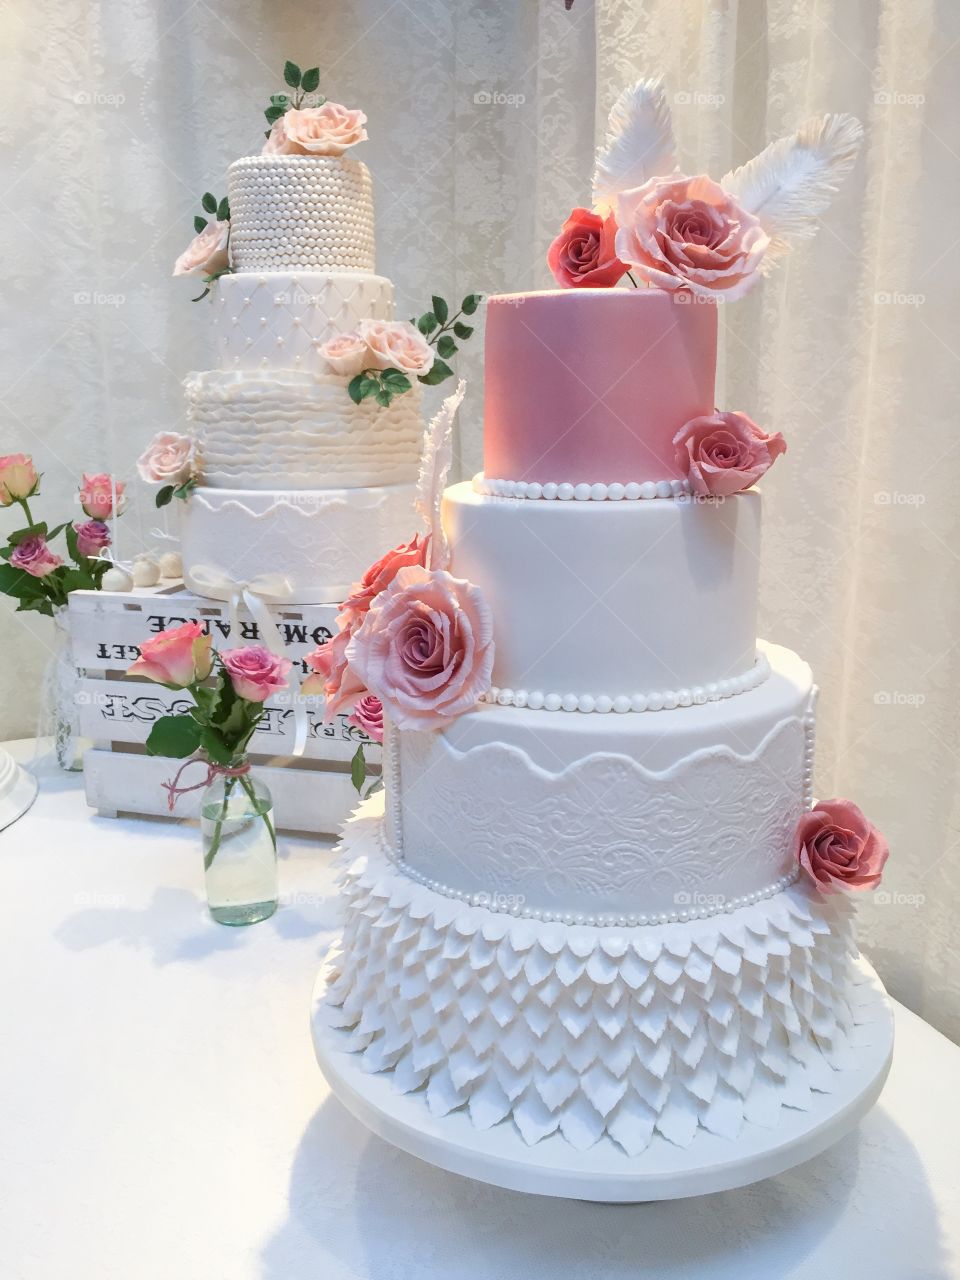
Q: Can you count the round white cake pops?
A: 3